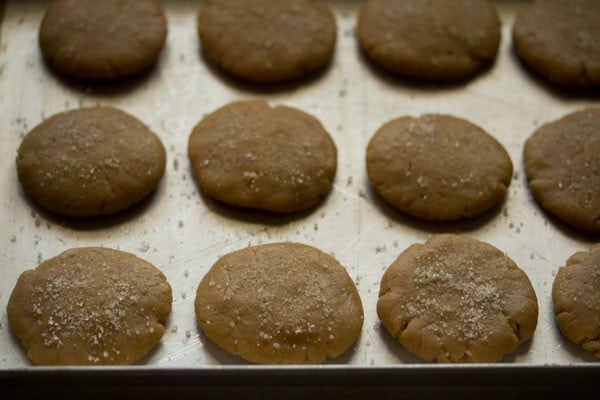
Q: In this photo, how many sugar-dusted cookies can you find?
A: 12